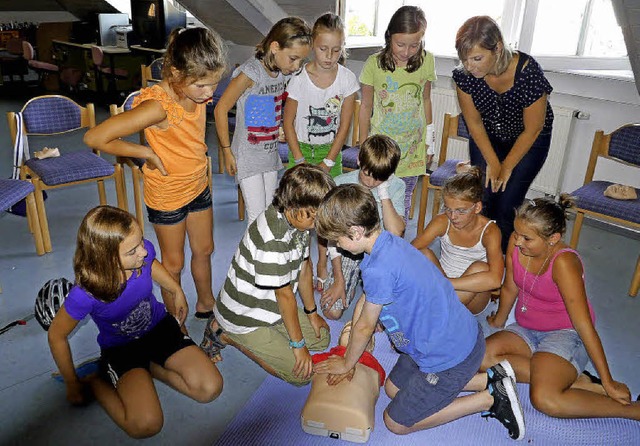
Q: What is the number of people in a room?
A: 11